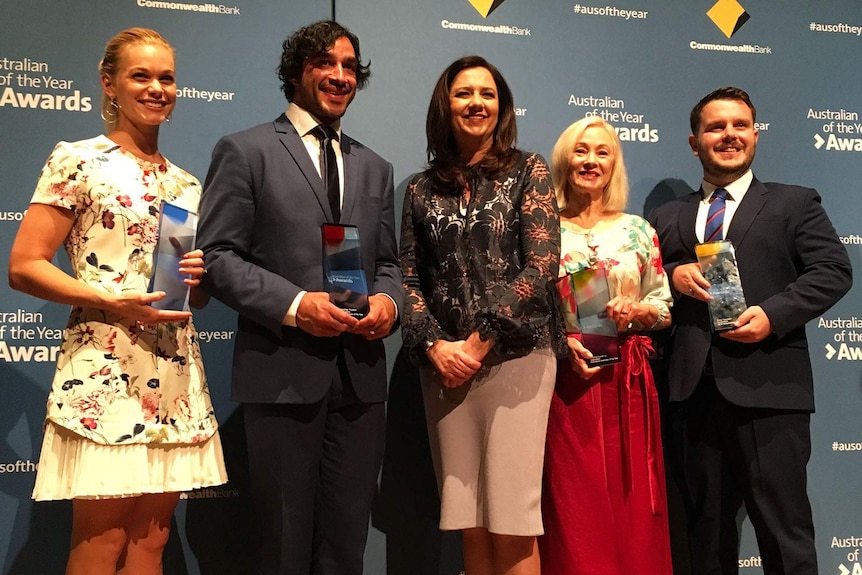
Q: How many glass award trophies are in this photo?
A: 4